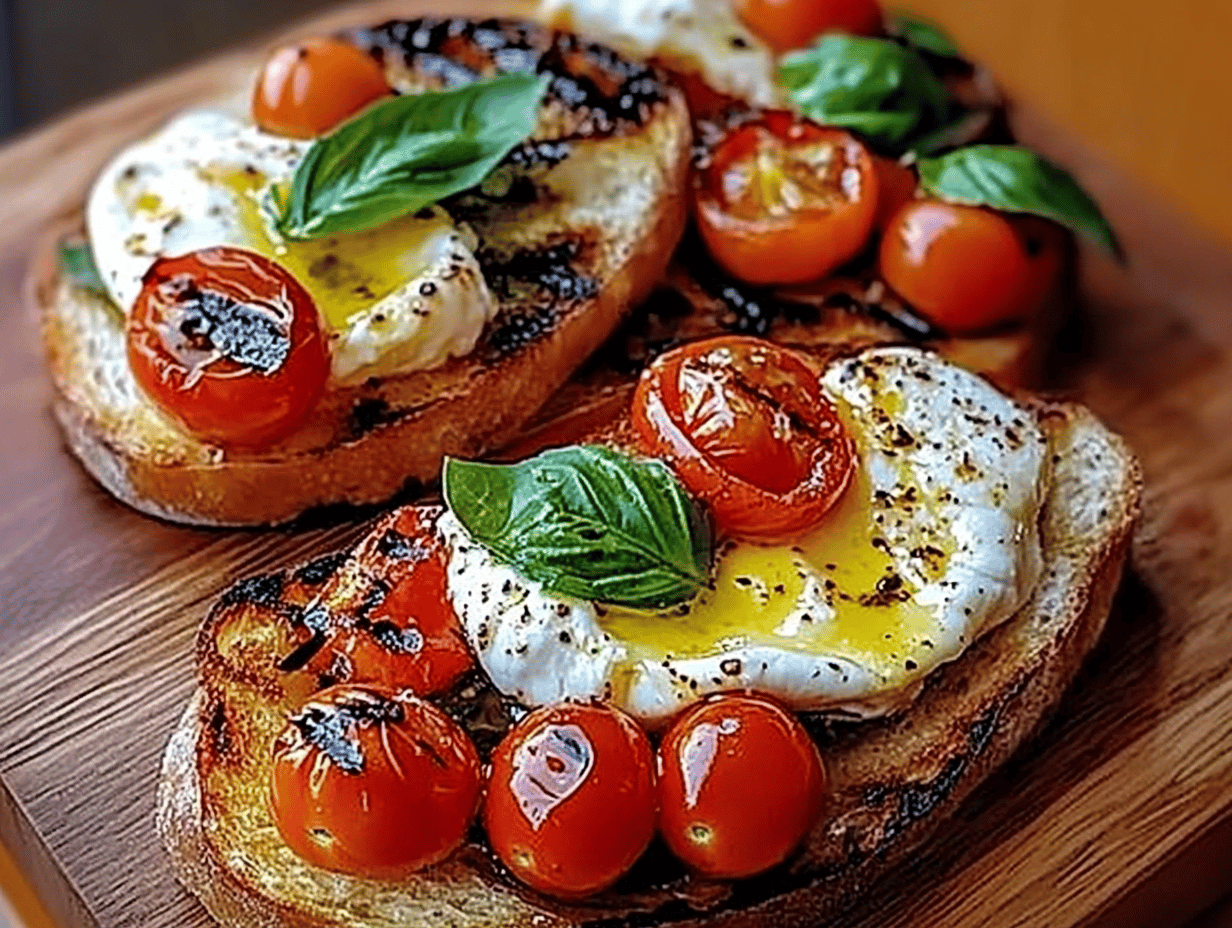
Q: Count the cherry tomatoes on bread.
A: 9